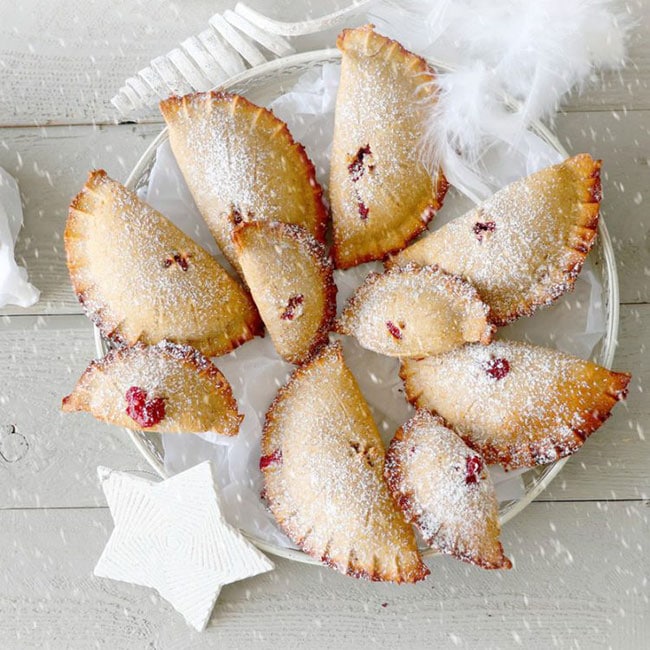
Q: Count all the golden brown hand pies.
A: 10